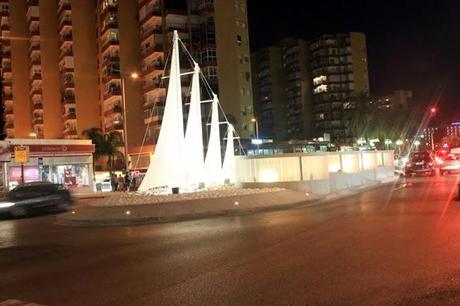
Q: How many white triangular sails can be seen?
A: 4